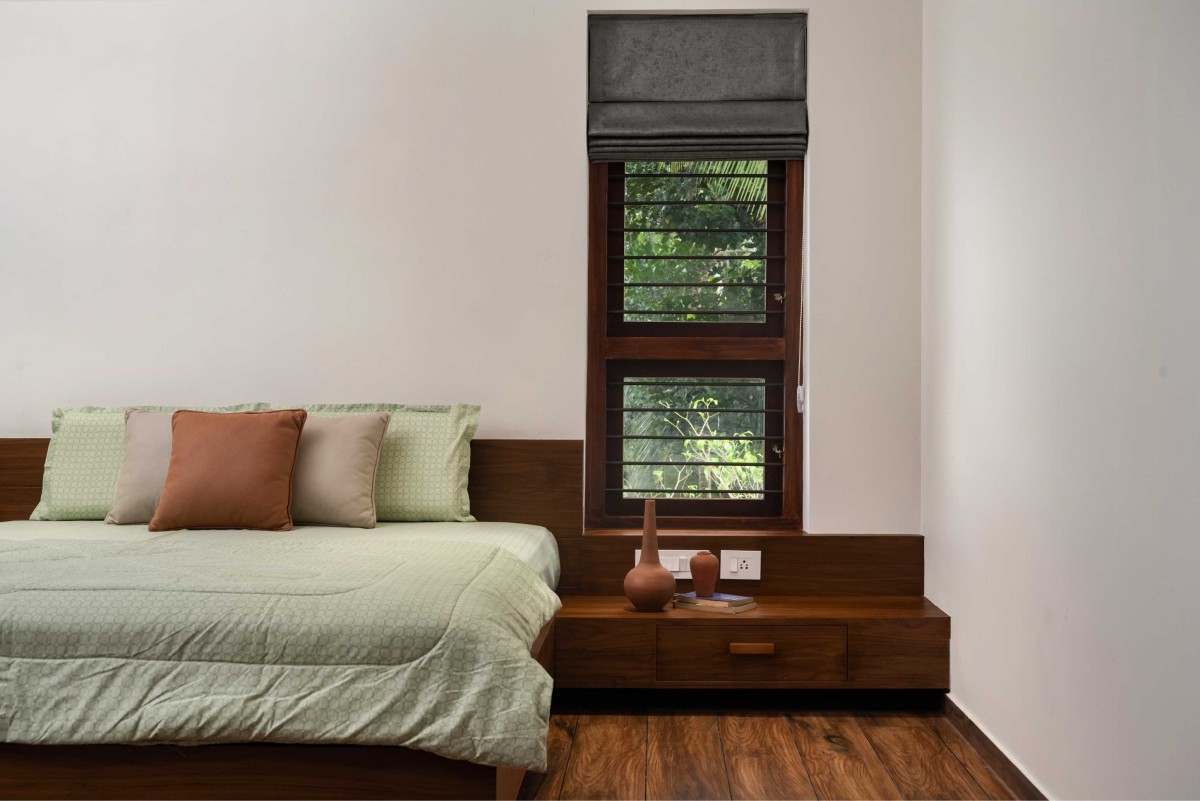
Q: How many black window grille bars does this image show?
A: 11